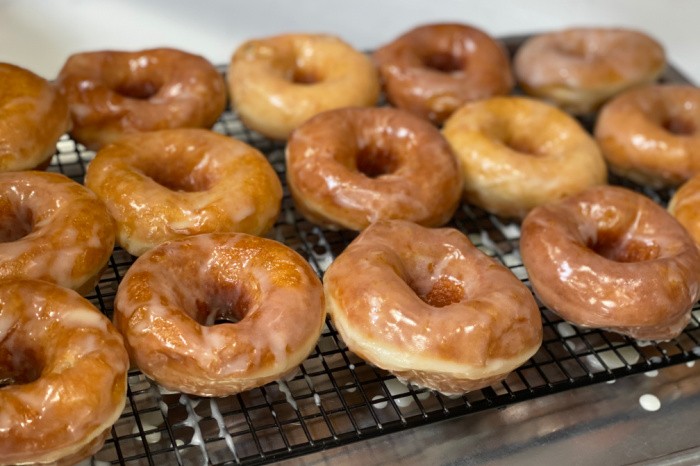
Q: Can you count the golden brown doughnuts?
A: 15